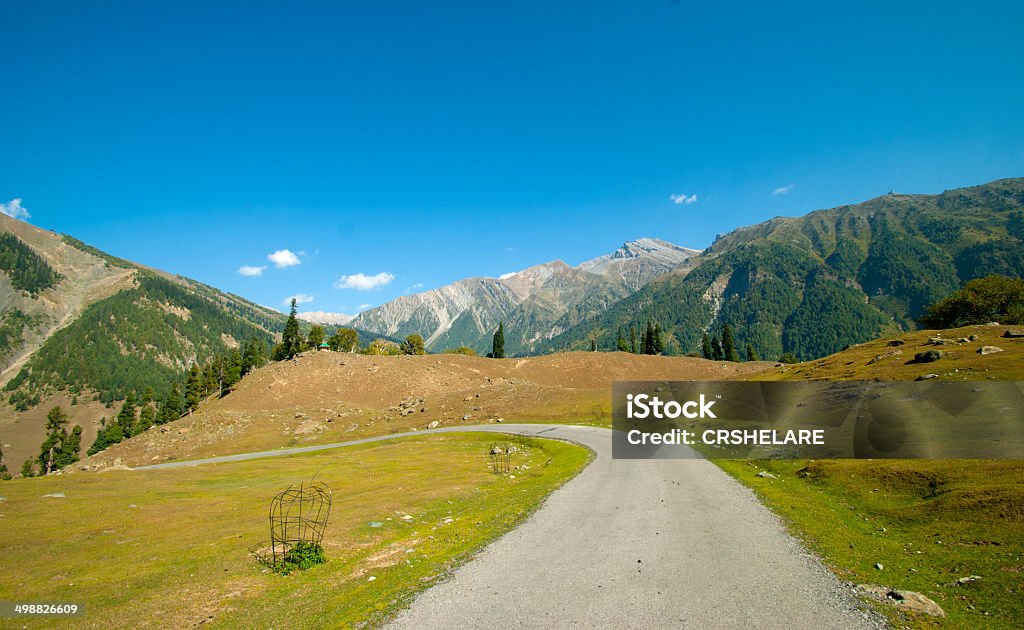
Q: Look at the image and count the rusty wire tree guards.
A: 2